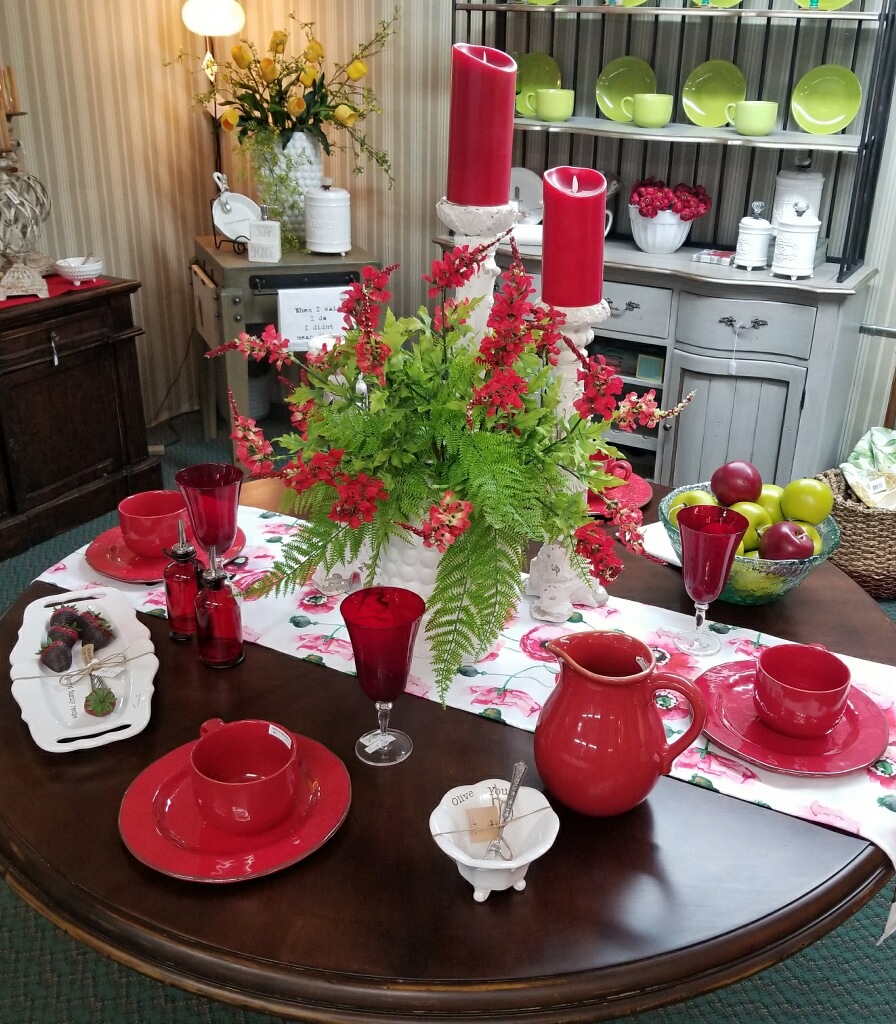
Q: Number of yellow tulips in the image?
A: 9